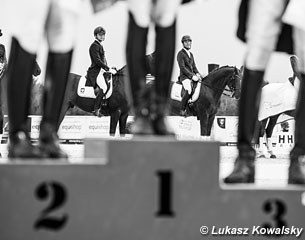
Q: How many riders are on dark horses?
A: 2